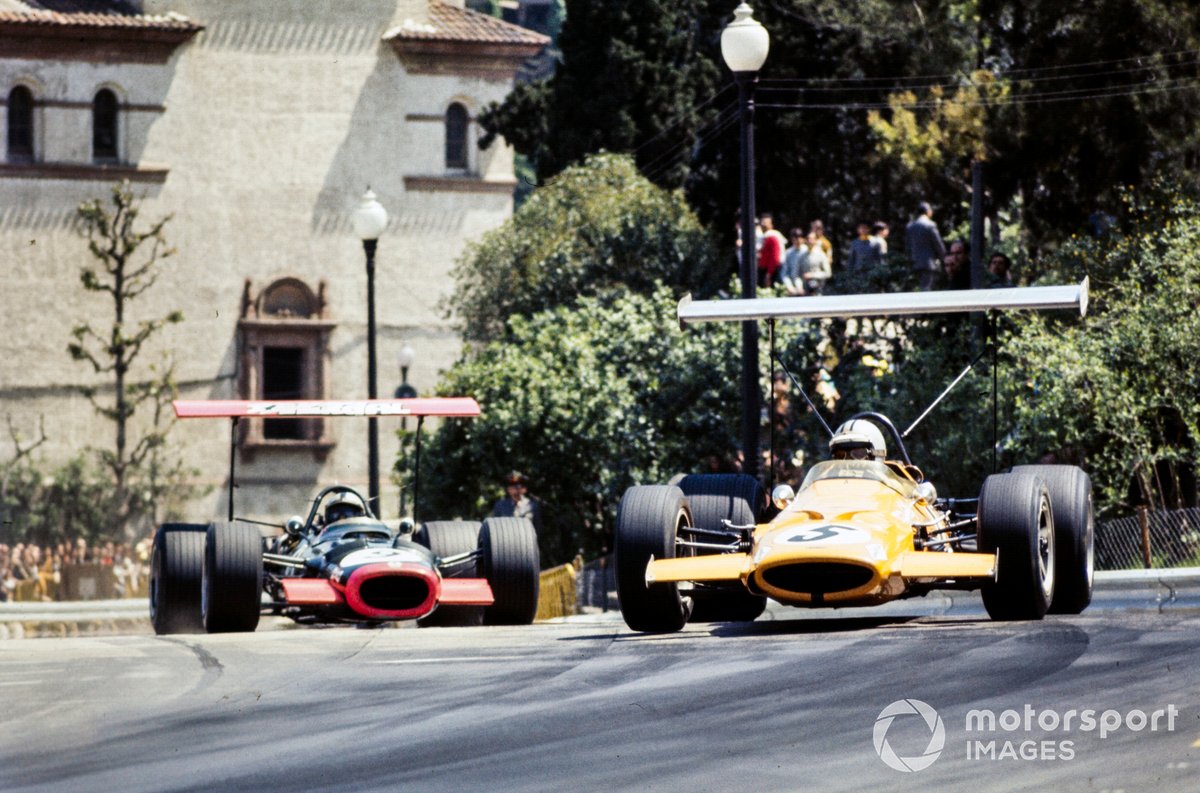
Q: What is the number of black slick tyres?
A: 8